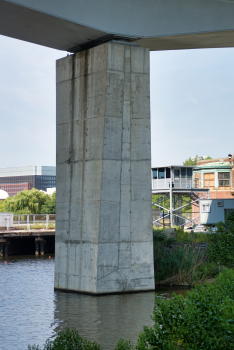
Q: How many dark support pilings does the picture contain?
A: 4